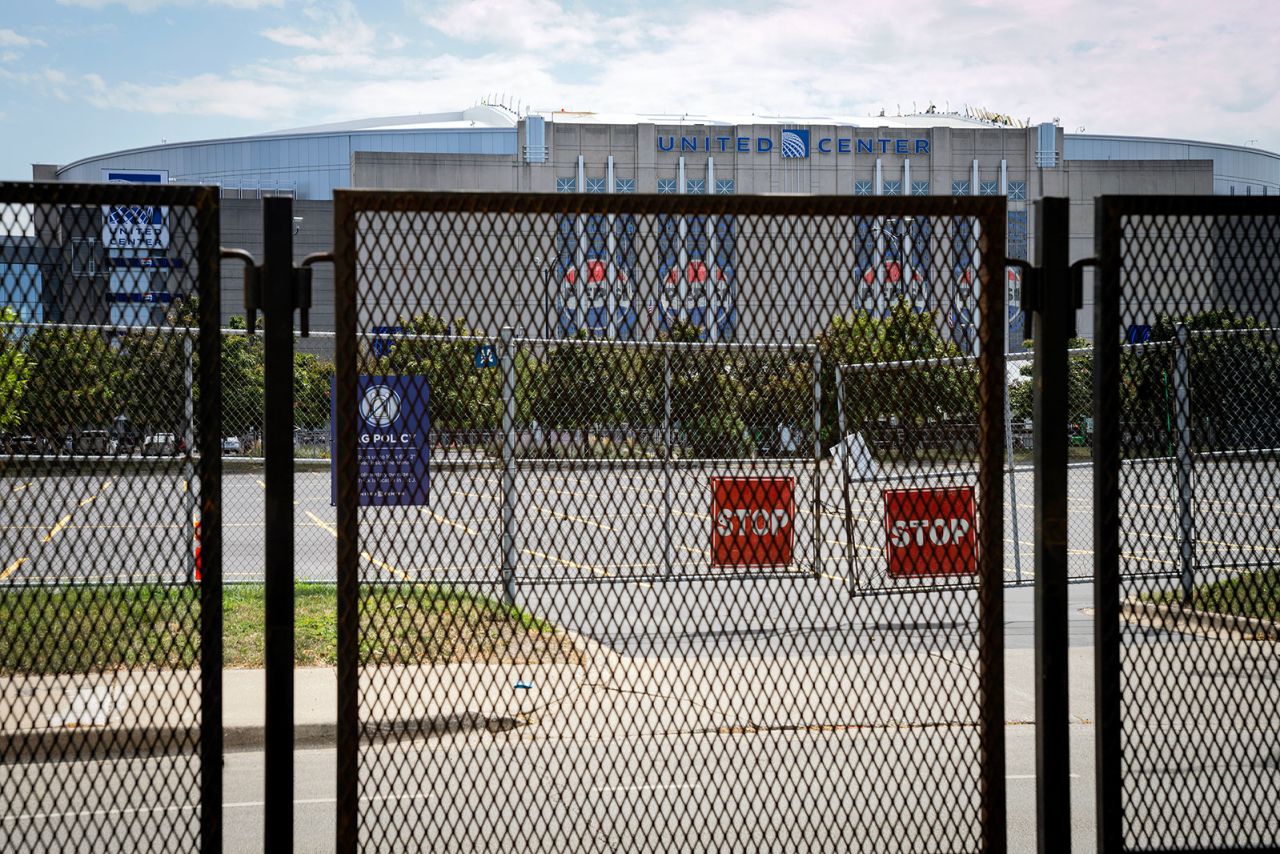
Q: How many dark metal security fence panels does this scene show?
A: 3